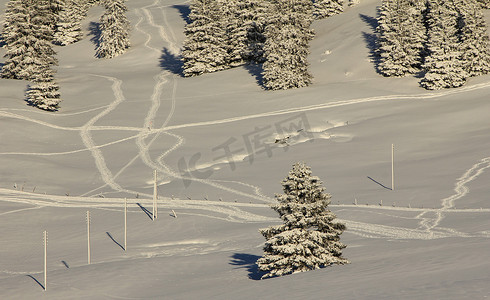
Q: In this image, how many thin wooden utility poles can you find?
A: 5